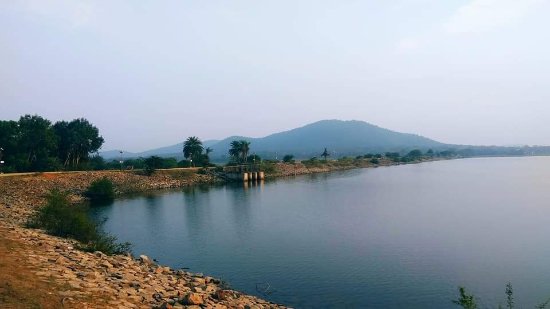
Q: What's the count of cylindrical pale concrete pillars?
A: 4